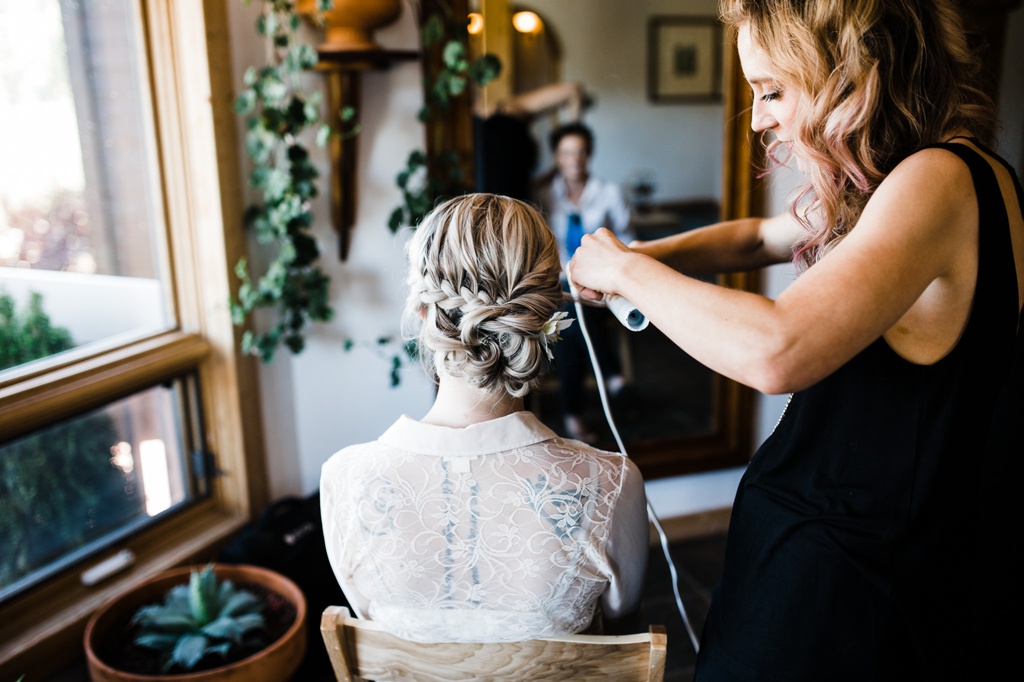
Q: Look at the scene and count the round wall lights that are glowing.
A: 2